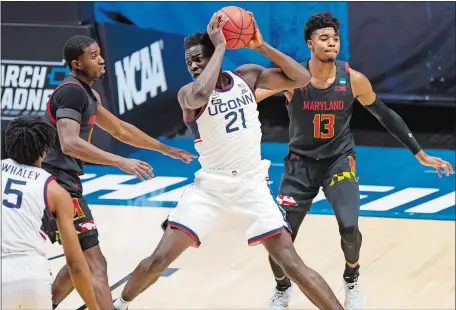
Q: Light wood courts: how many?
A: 1